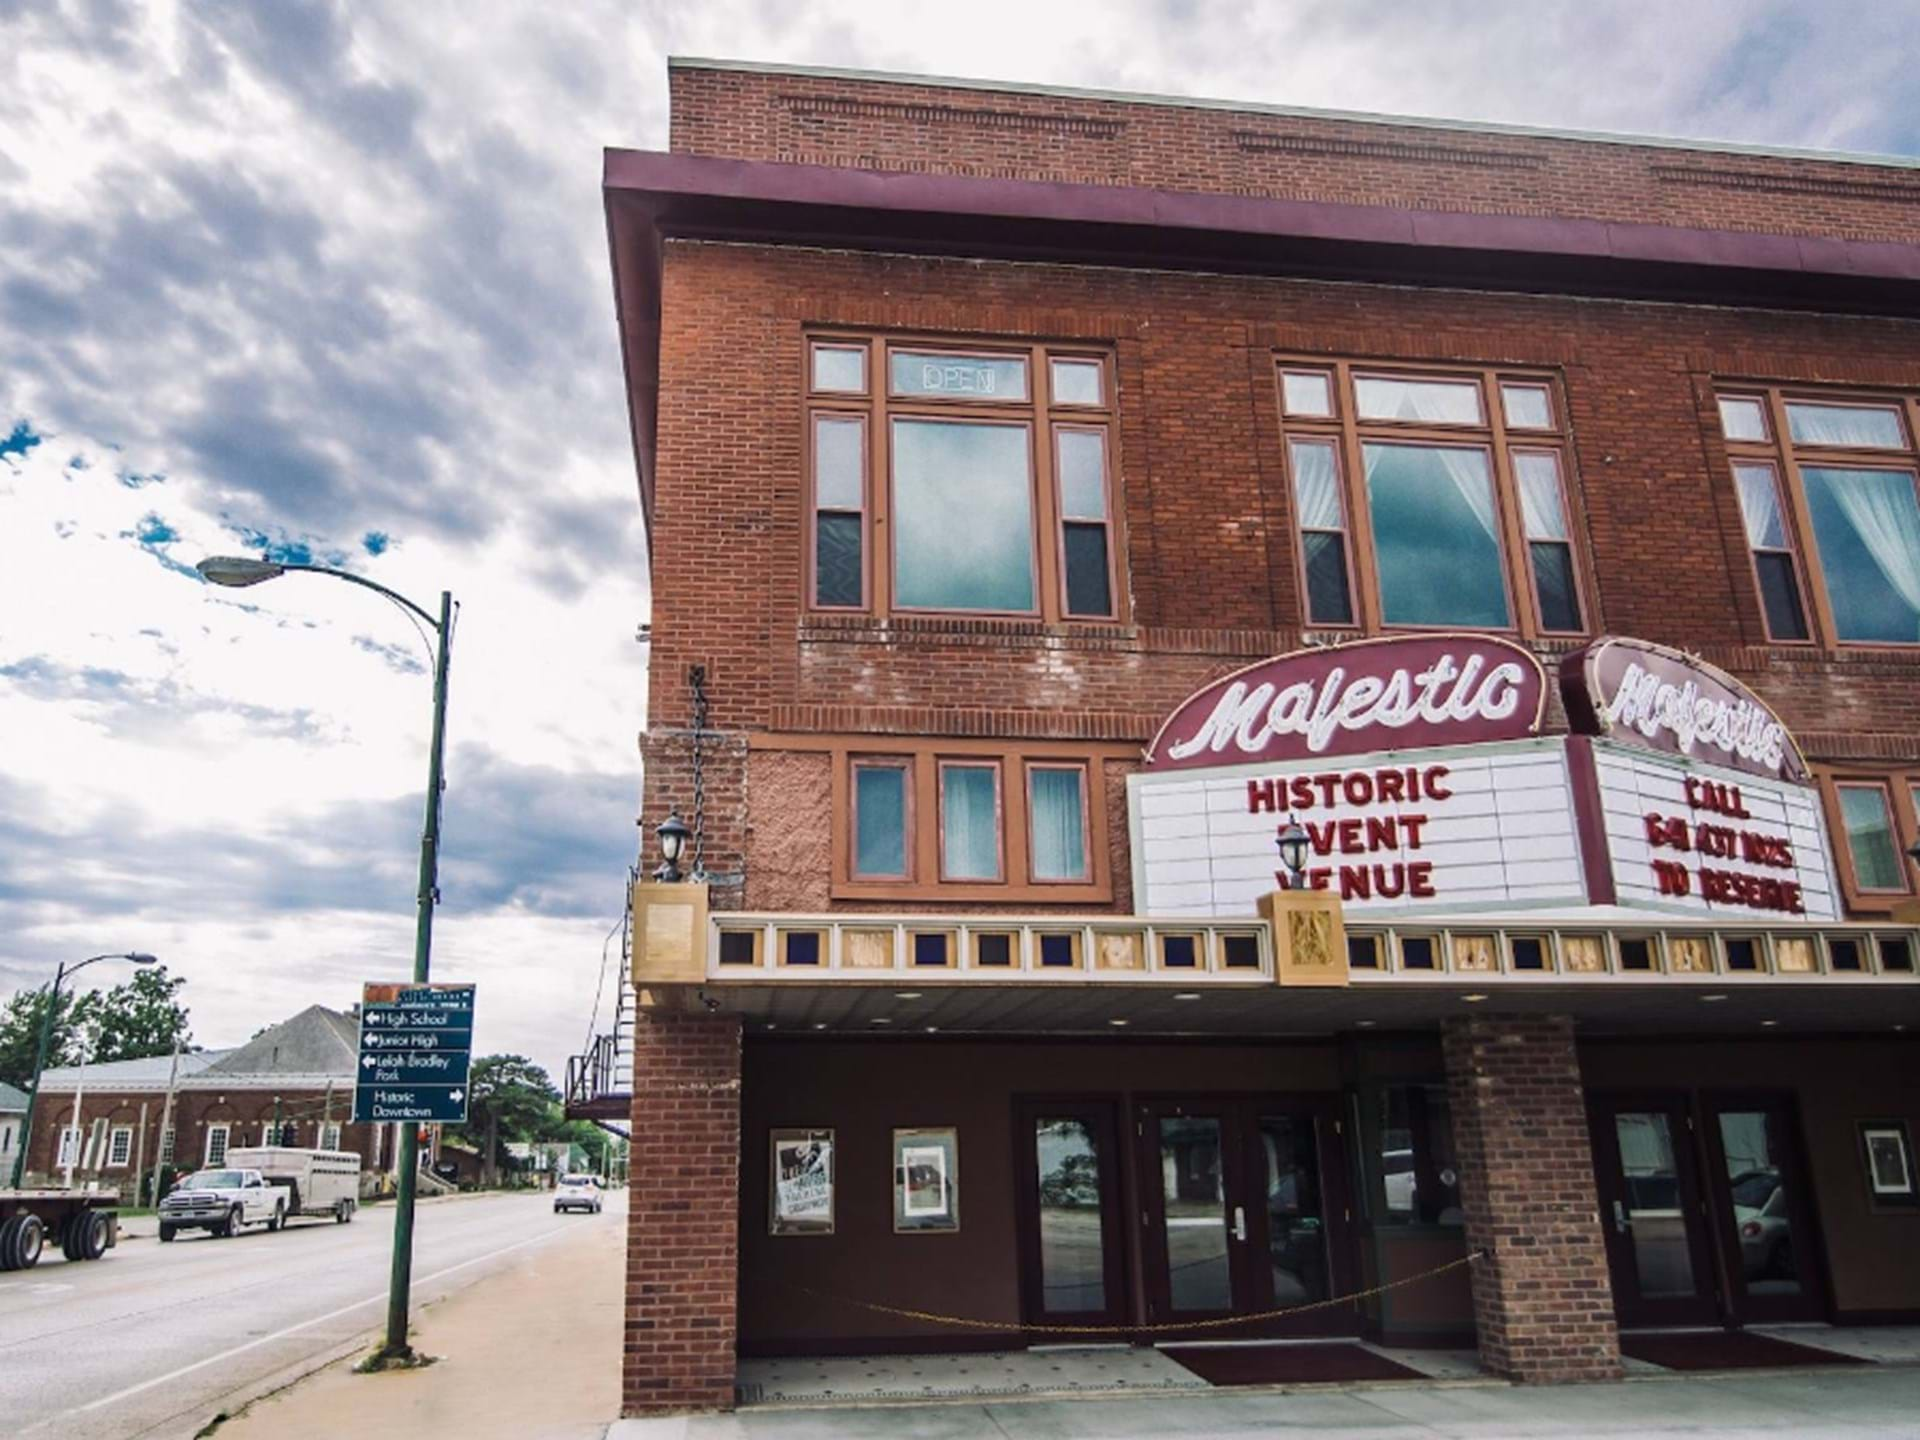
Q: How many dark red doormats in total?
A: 2